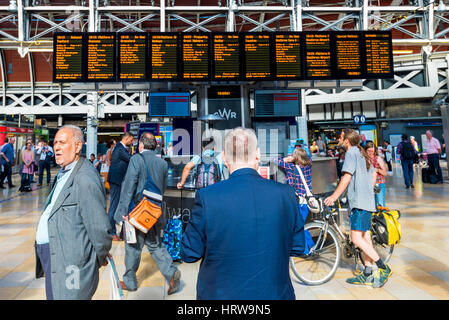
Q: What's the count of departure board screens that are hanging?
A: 11